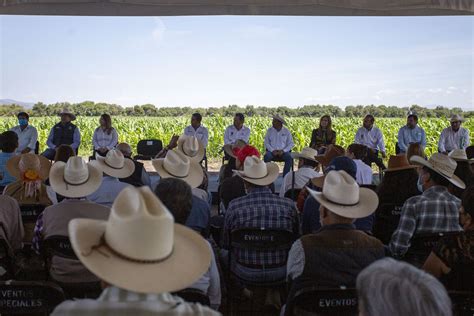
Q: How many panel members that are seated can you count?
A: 10